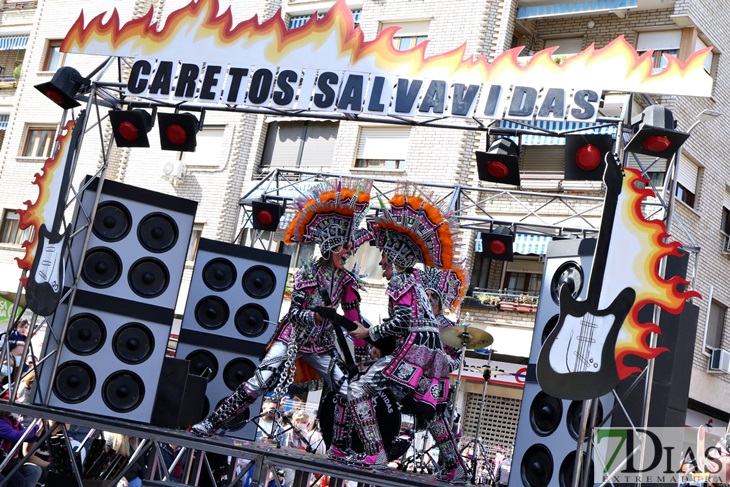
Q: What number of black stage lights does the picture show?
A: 8